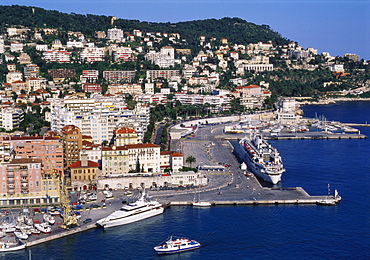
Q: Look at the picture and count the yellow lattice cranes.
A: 1